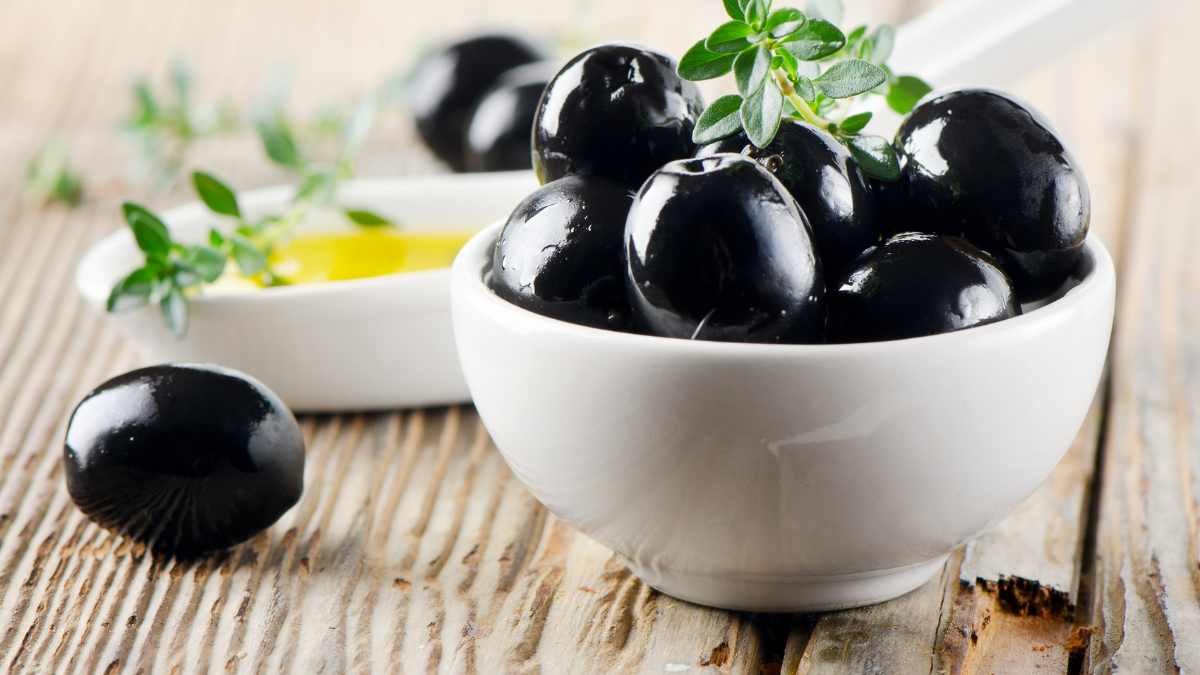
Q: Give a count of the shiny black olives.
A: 9